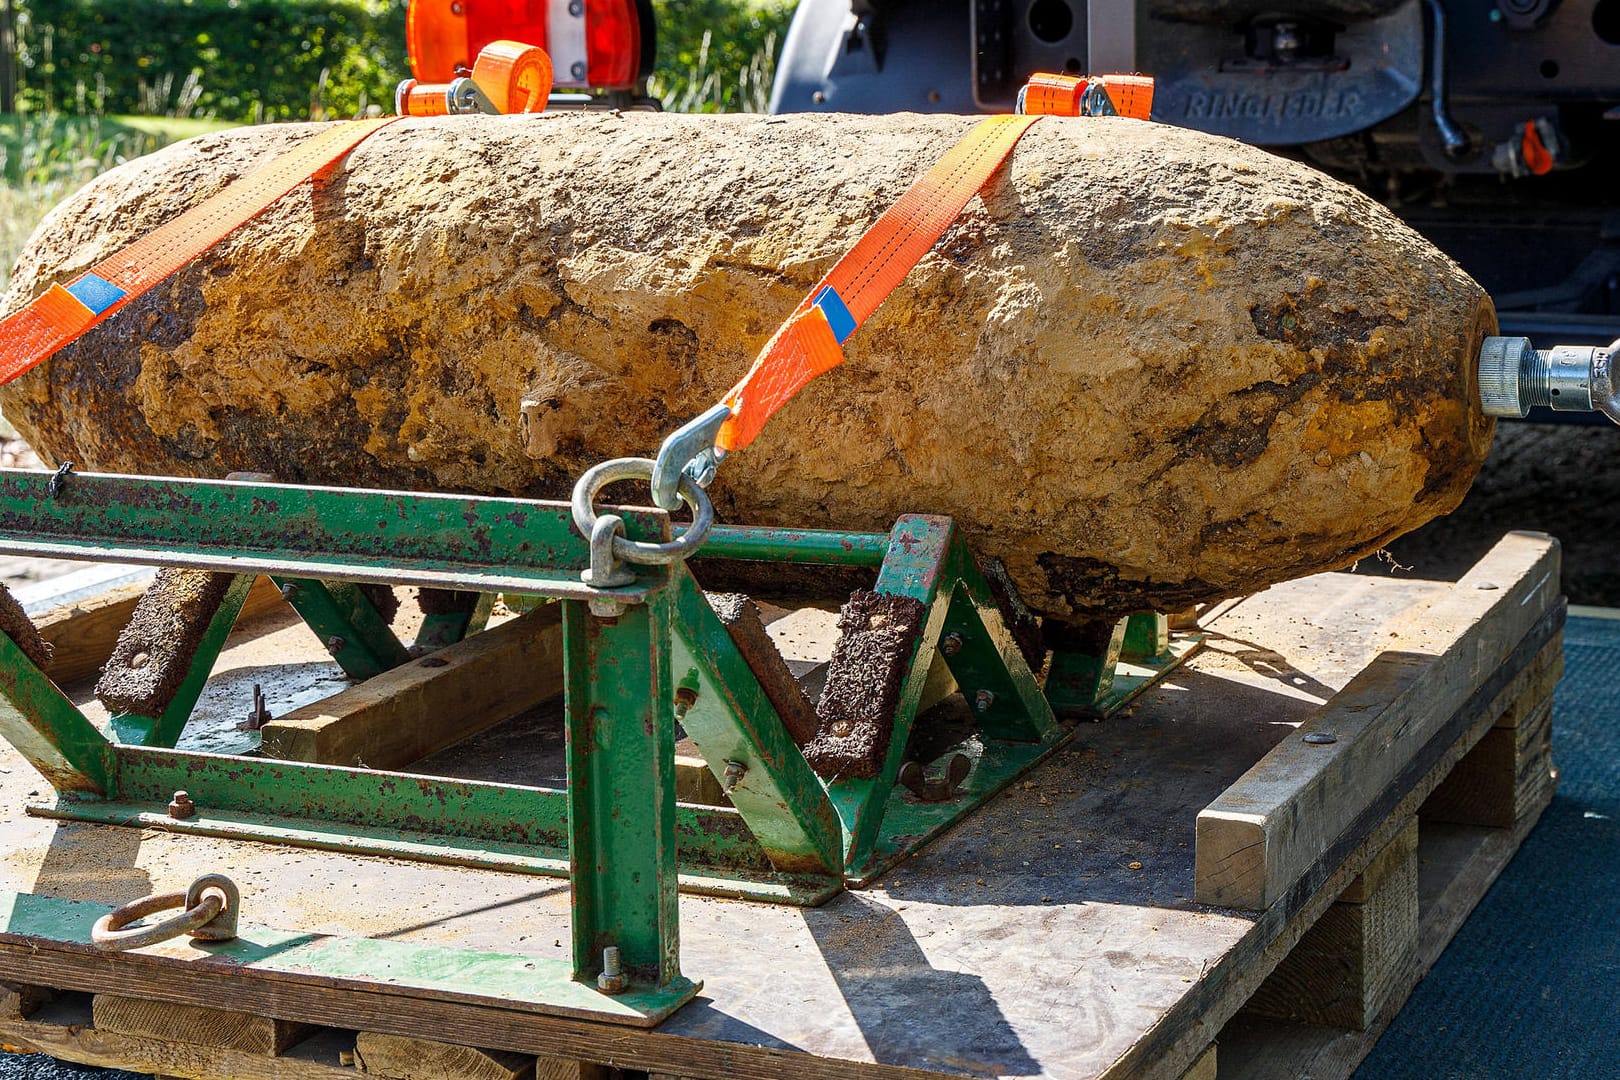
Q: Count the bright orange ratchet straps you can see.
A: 2